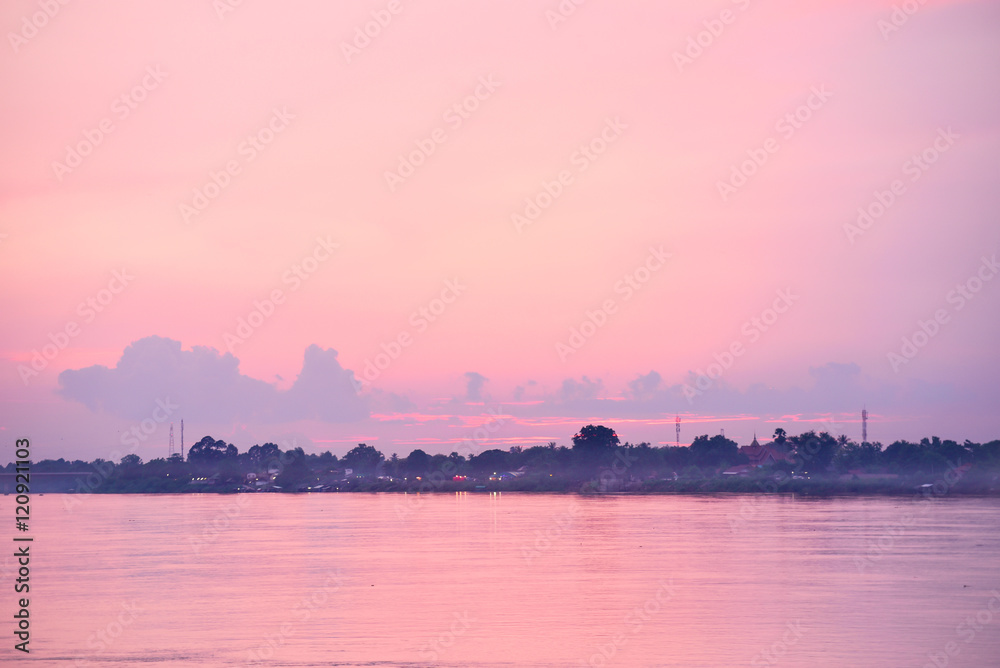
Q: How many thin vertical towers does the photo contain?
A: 4